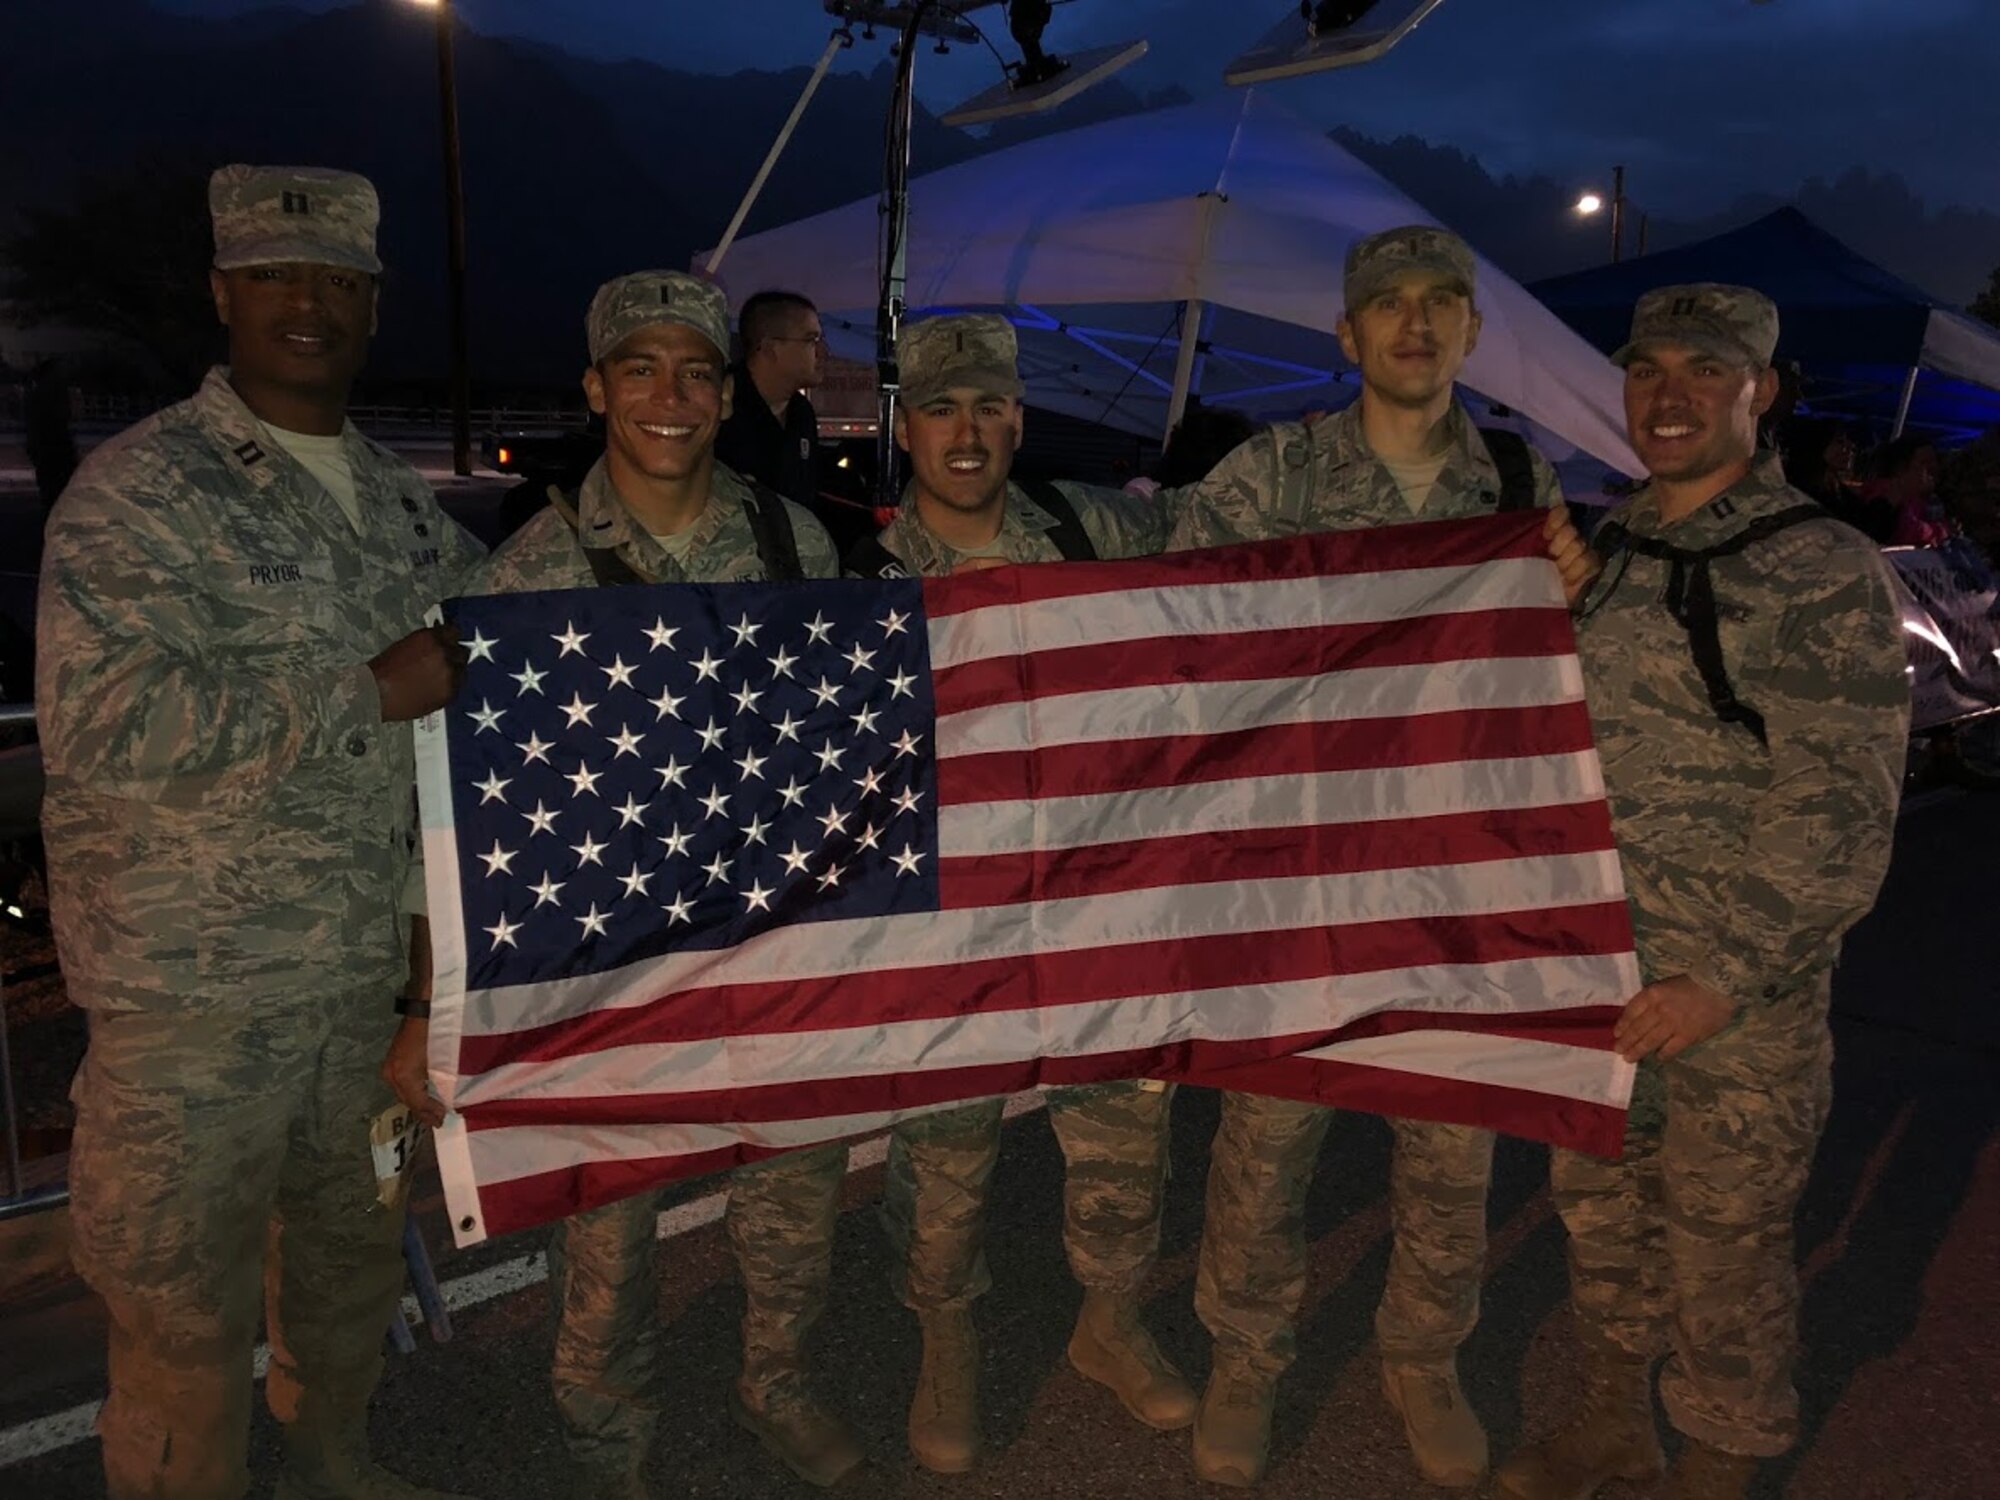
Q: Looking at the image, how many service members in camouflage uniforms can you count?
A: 5